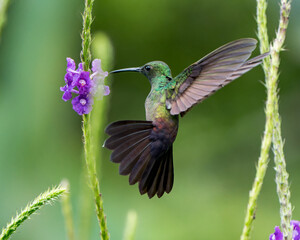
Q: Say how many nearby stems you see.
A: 4